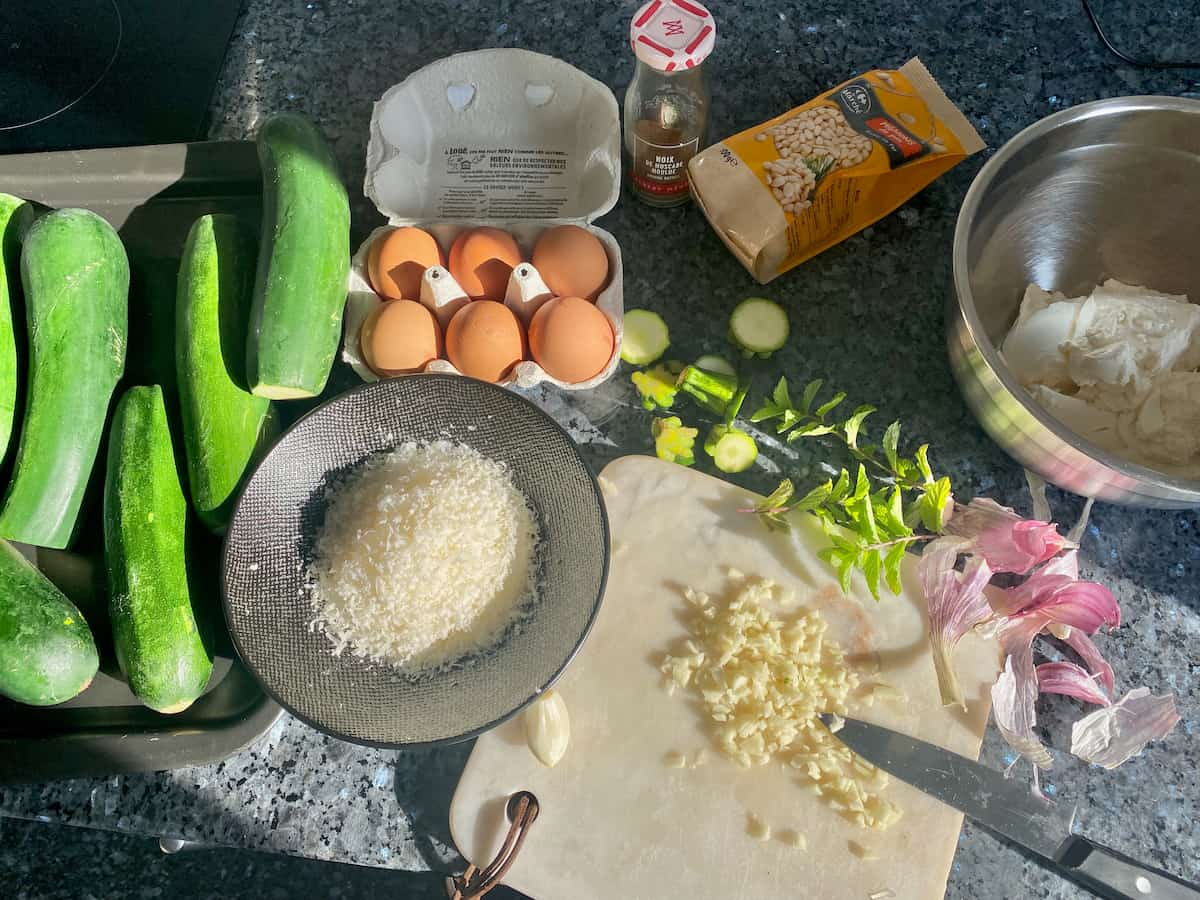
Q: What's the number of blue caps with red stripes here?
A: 0